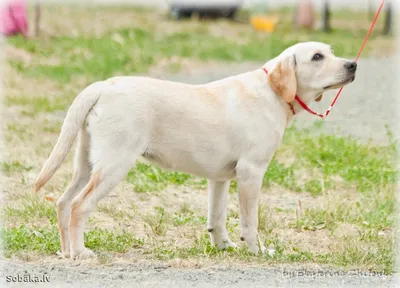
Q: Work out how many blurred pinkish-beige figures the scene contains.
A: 1